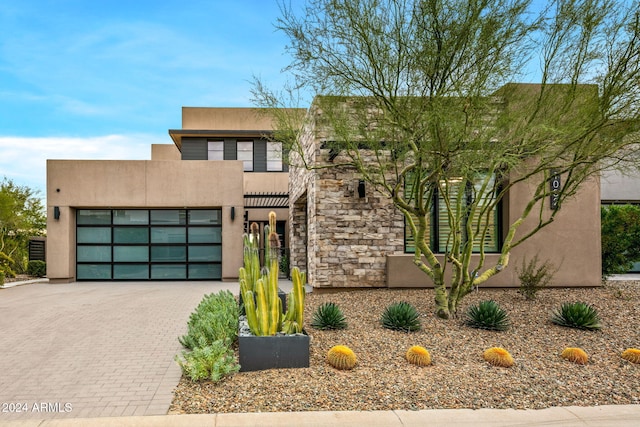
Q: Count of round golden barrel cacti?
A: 5